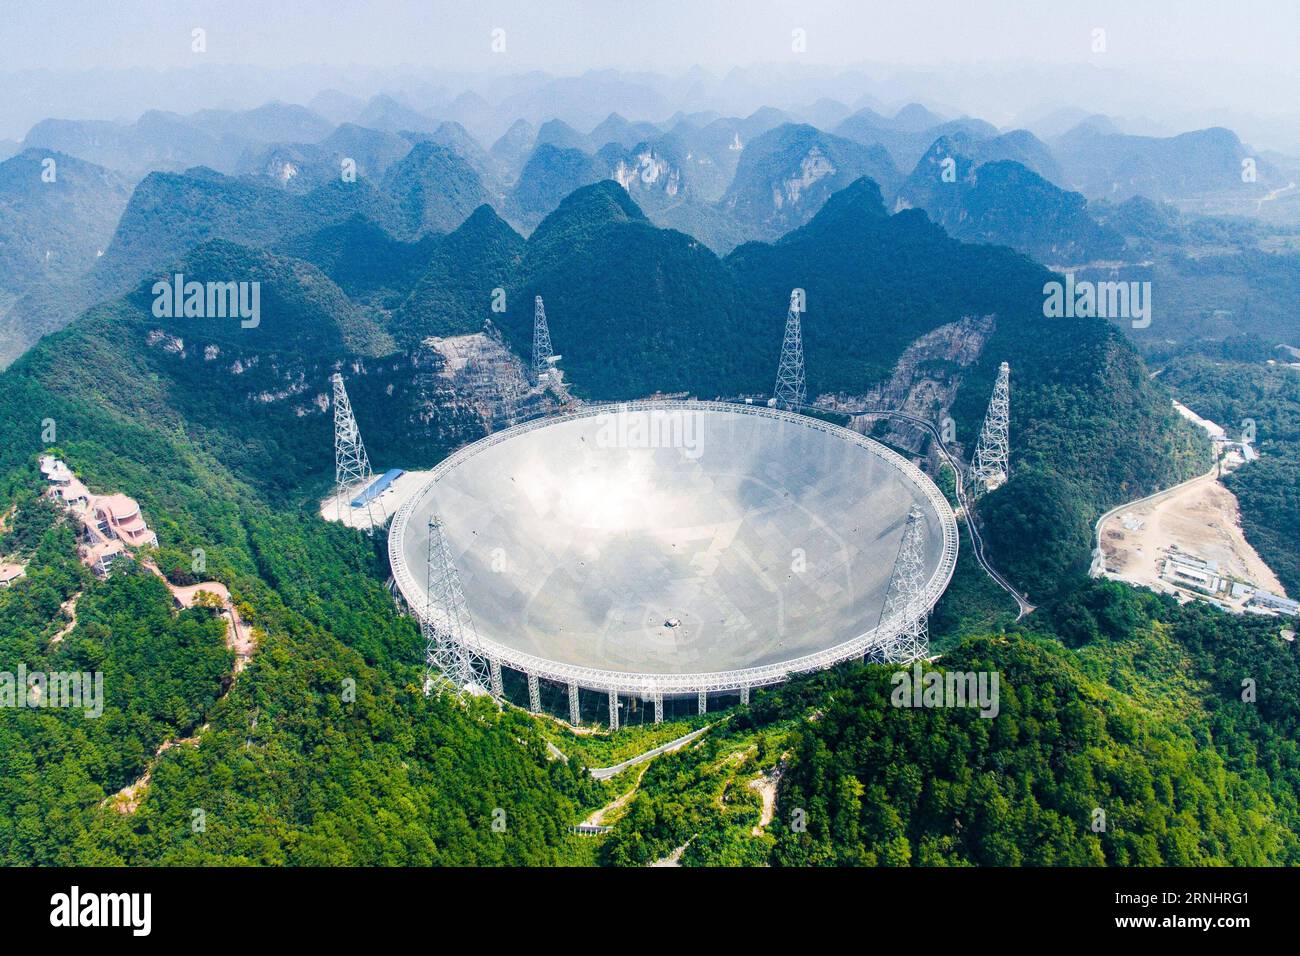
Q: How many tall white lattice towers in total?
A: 6